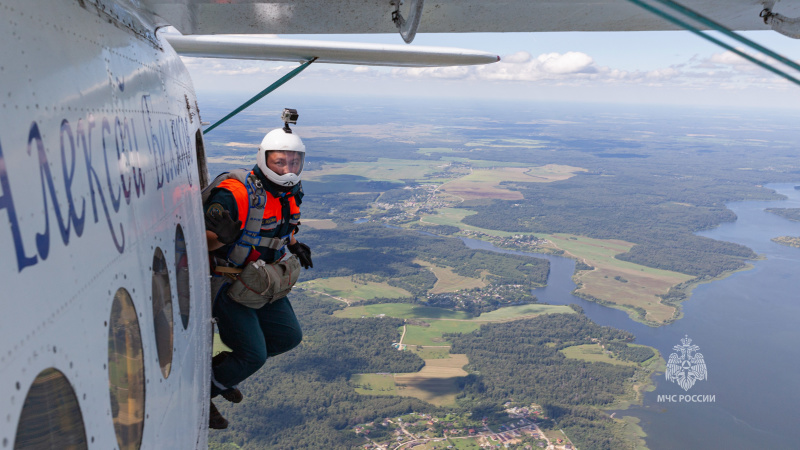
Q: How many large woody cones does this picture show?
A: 0